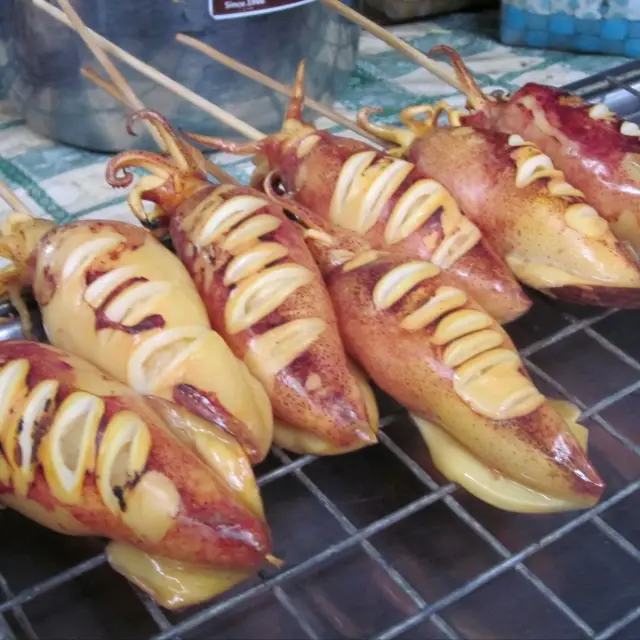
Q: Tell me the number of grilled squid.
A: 7